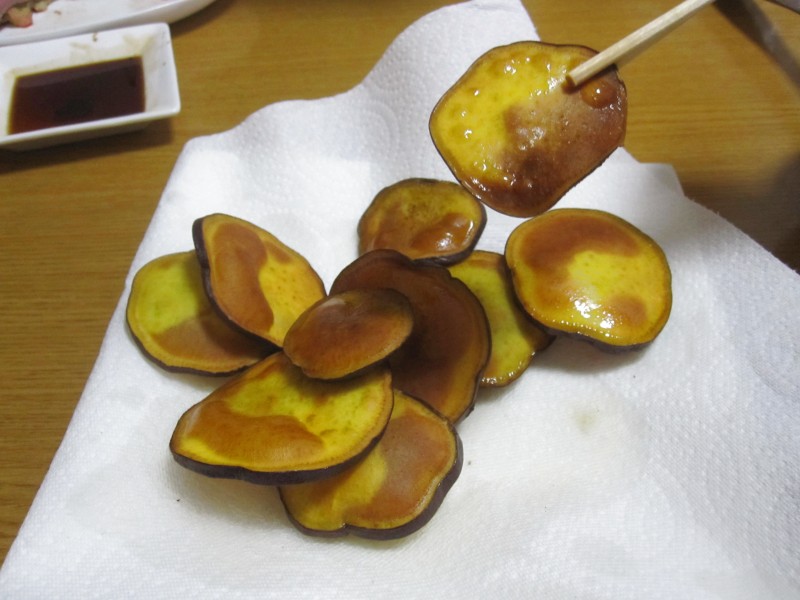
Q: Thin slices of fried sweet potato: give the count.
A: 10